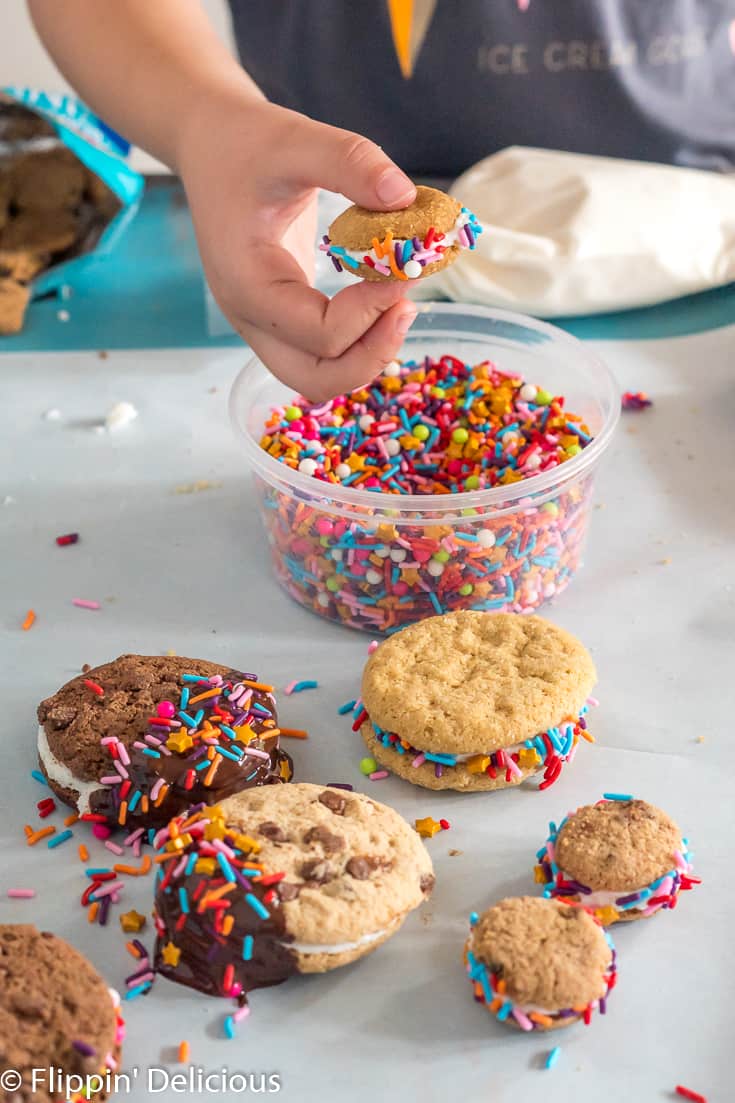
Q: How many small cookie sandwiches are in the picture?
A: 3